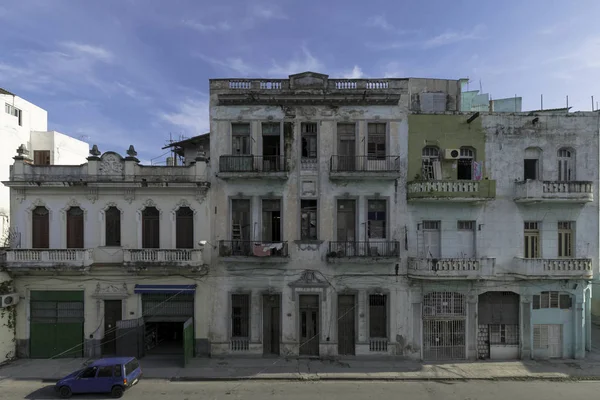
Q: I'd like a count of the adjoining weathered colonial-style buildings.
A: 3